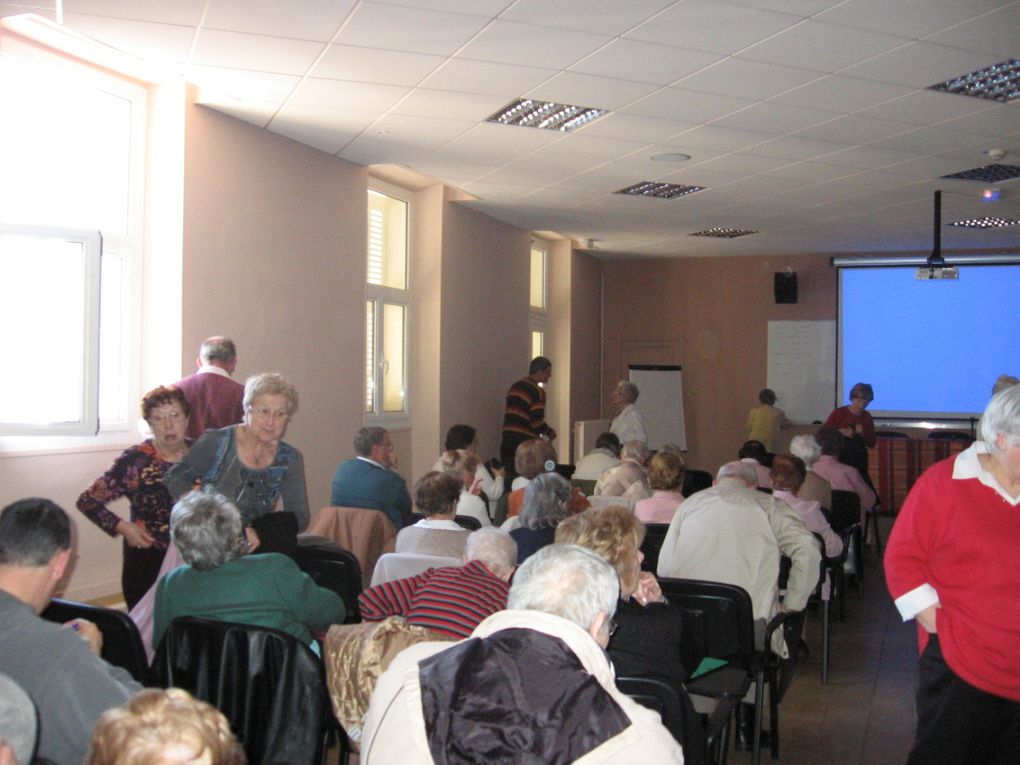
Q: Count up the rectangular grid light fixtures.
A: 6